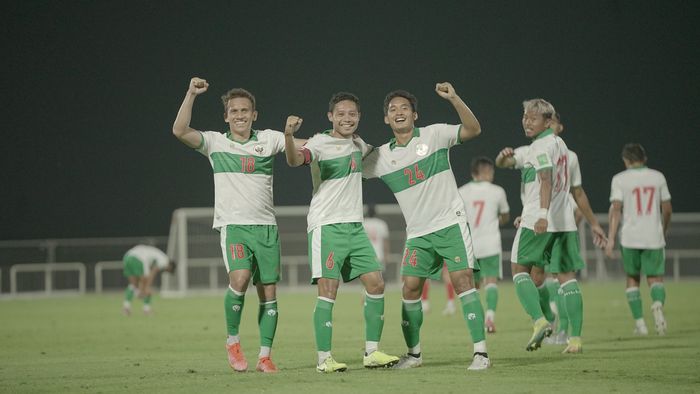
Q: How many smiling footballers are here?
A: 4